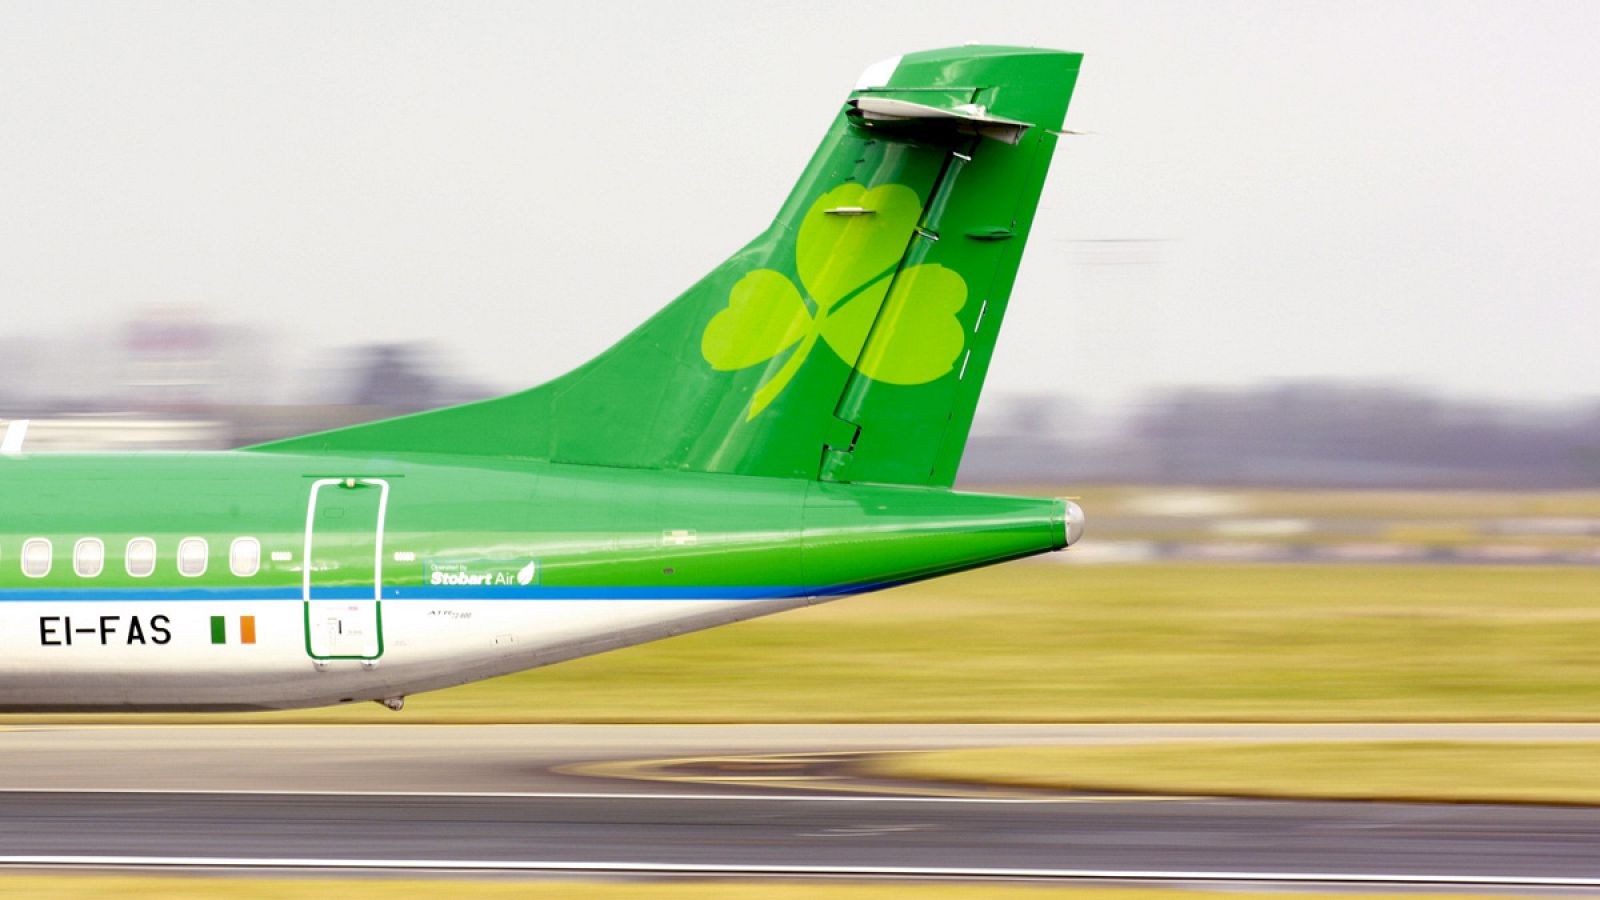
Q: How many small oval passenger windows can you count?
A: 5